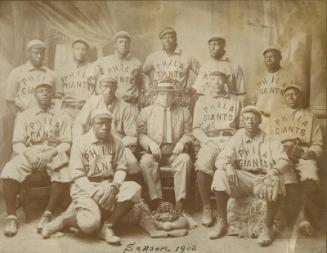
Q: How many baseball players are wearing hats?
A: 12